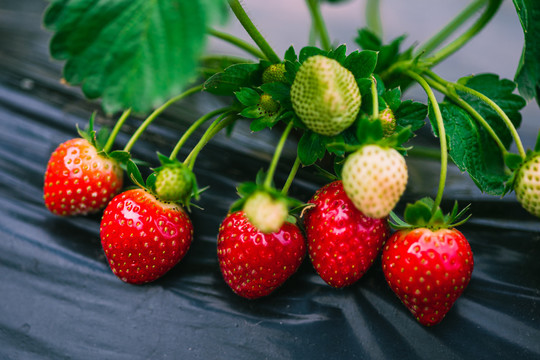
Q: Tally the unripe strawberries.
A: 8